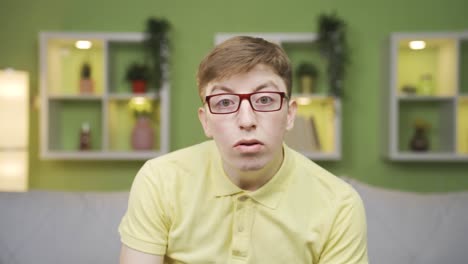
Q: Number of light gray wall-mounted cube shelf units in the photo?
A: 3